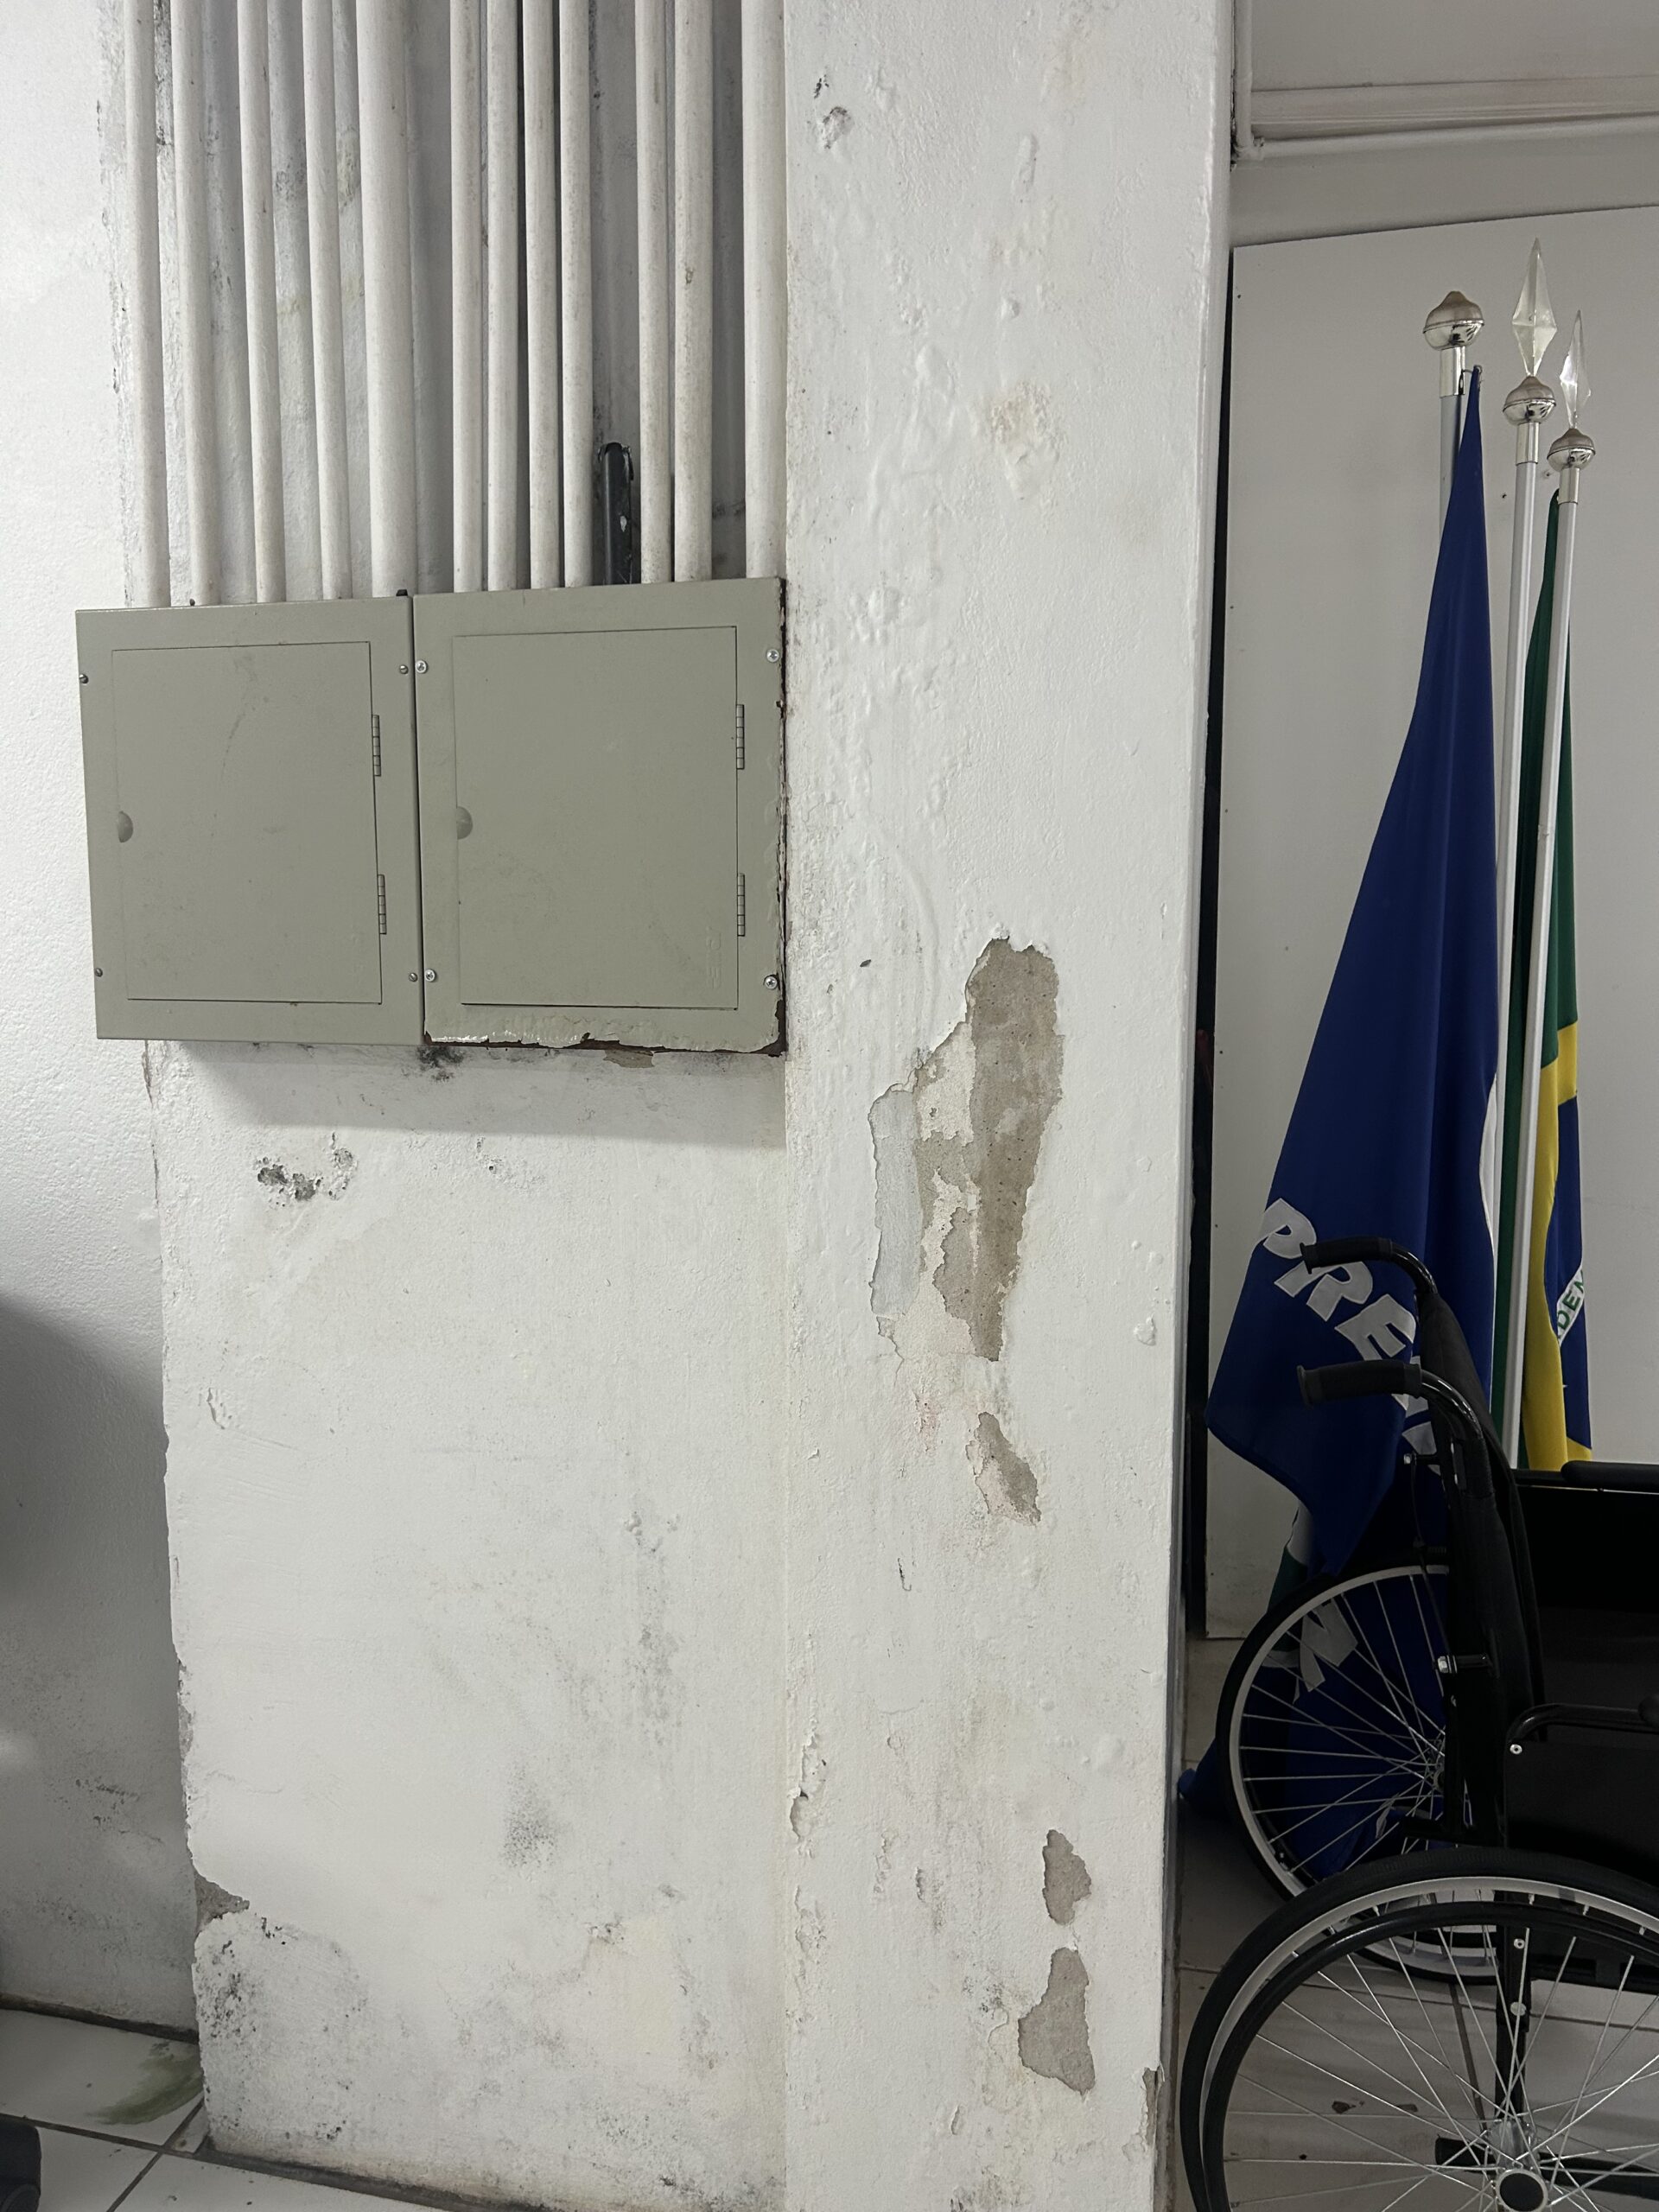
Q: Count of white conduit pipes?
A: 12